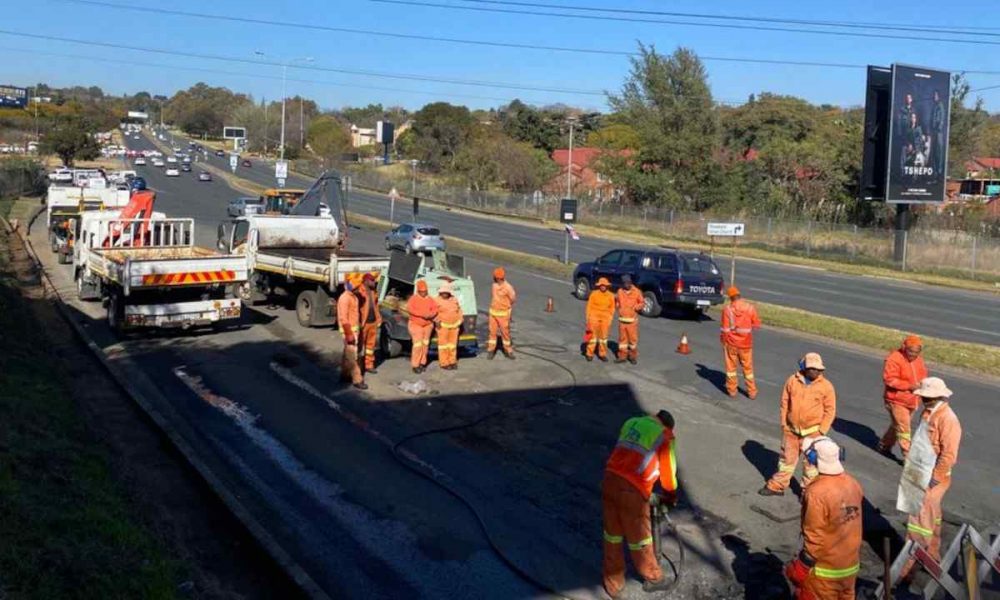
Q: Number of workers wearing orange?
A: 13